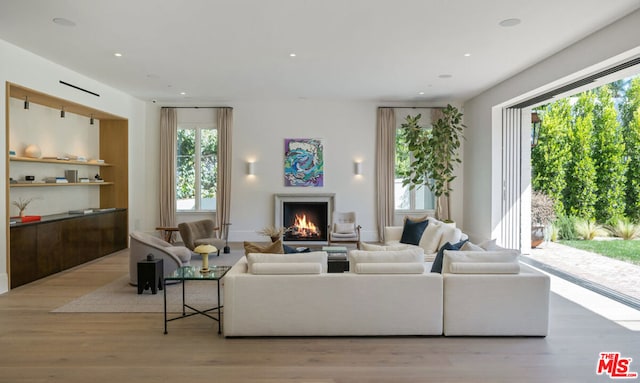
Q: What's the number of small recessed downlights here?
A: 5